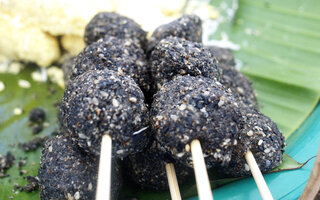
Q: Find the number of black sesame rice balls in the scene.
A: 11